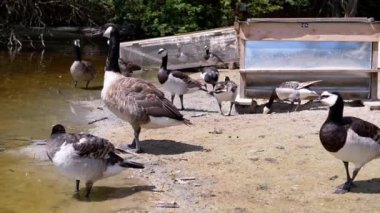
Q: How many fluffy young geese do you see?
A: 0